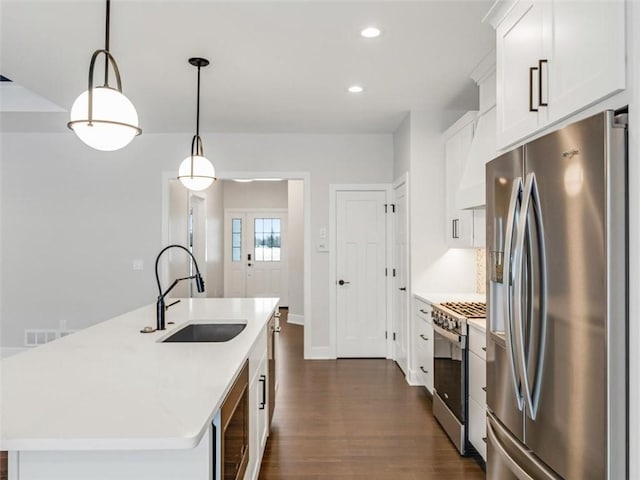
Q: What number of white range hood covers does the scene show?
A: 1